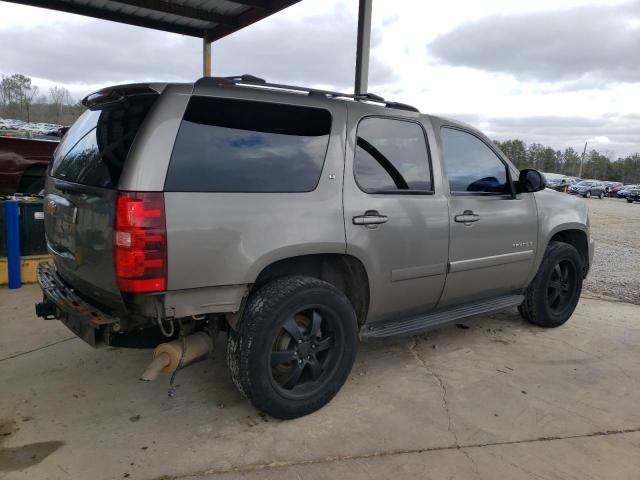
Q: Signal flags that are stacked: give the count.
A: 0